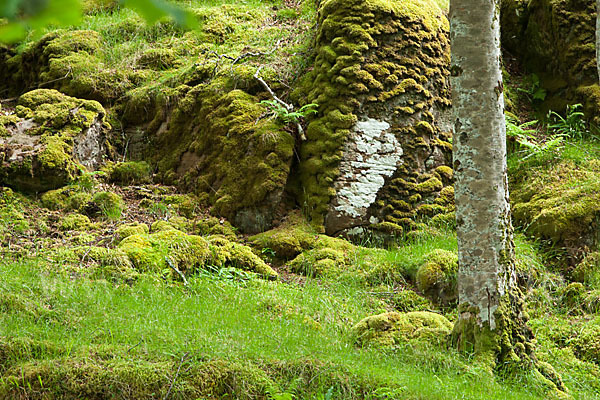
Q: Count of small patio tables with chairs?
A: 0